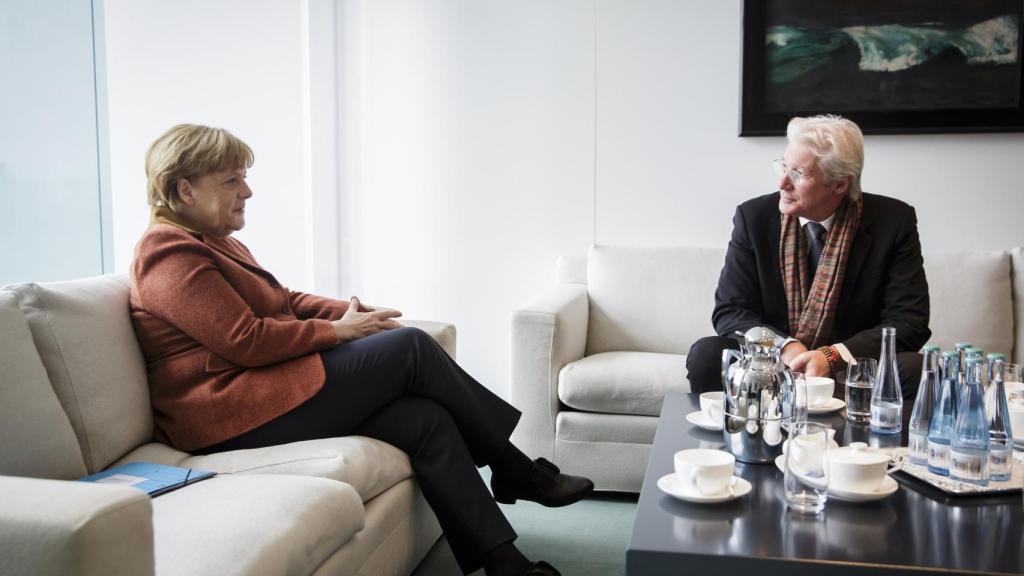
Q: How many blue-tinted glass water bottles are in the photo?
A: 7